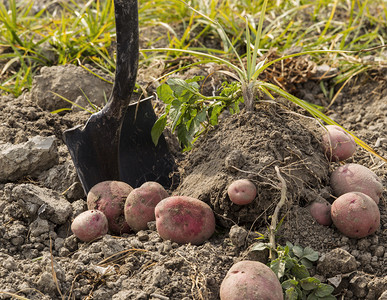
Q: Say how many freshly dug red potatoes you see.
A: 10